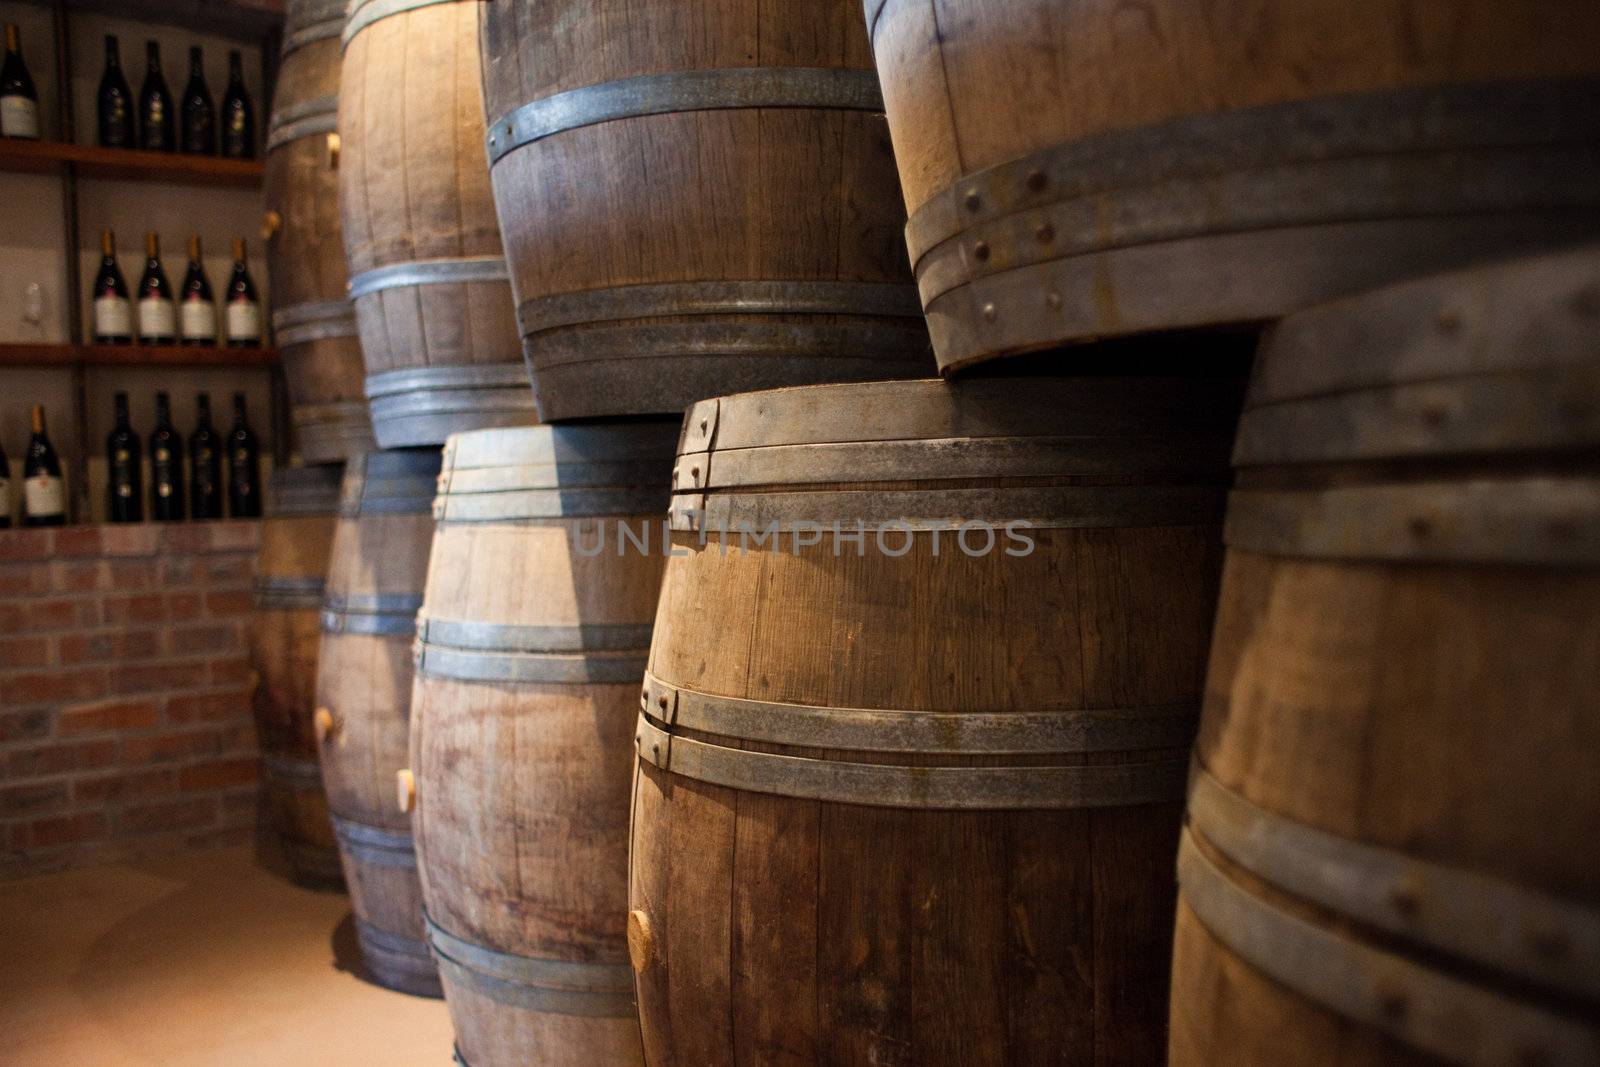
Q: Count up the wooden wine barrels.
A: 9